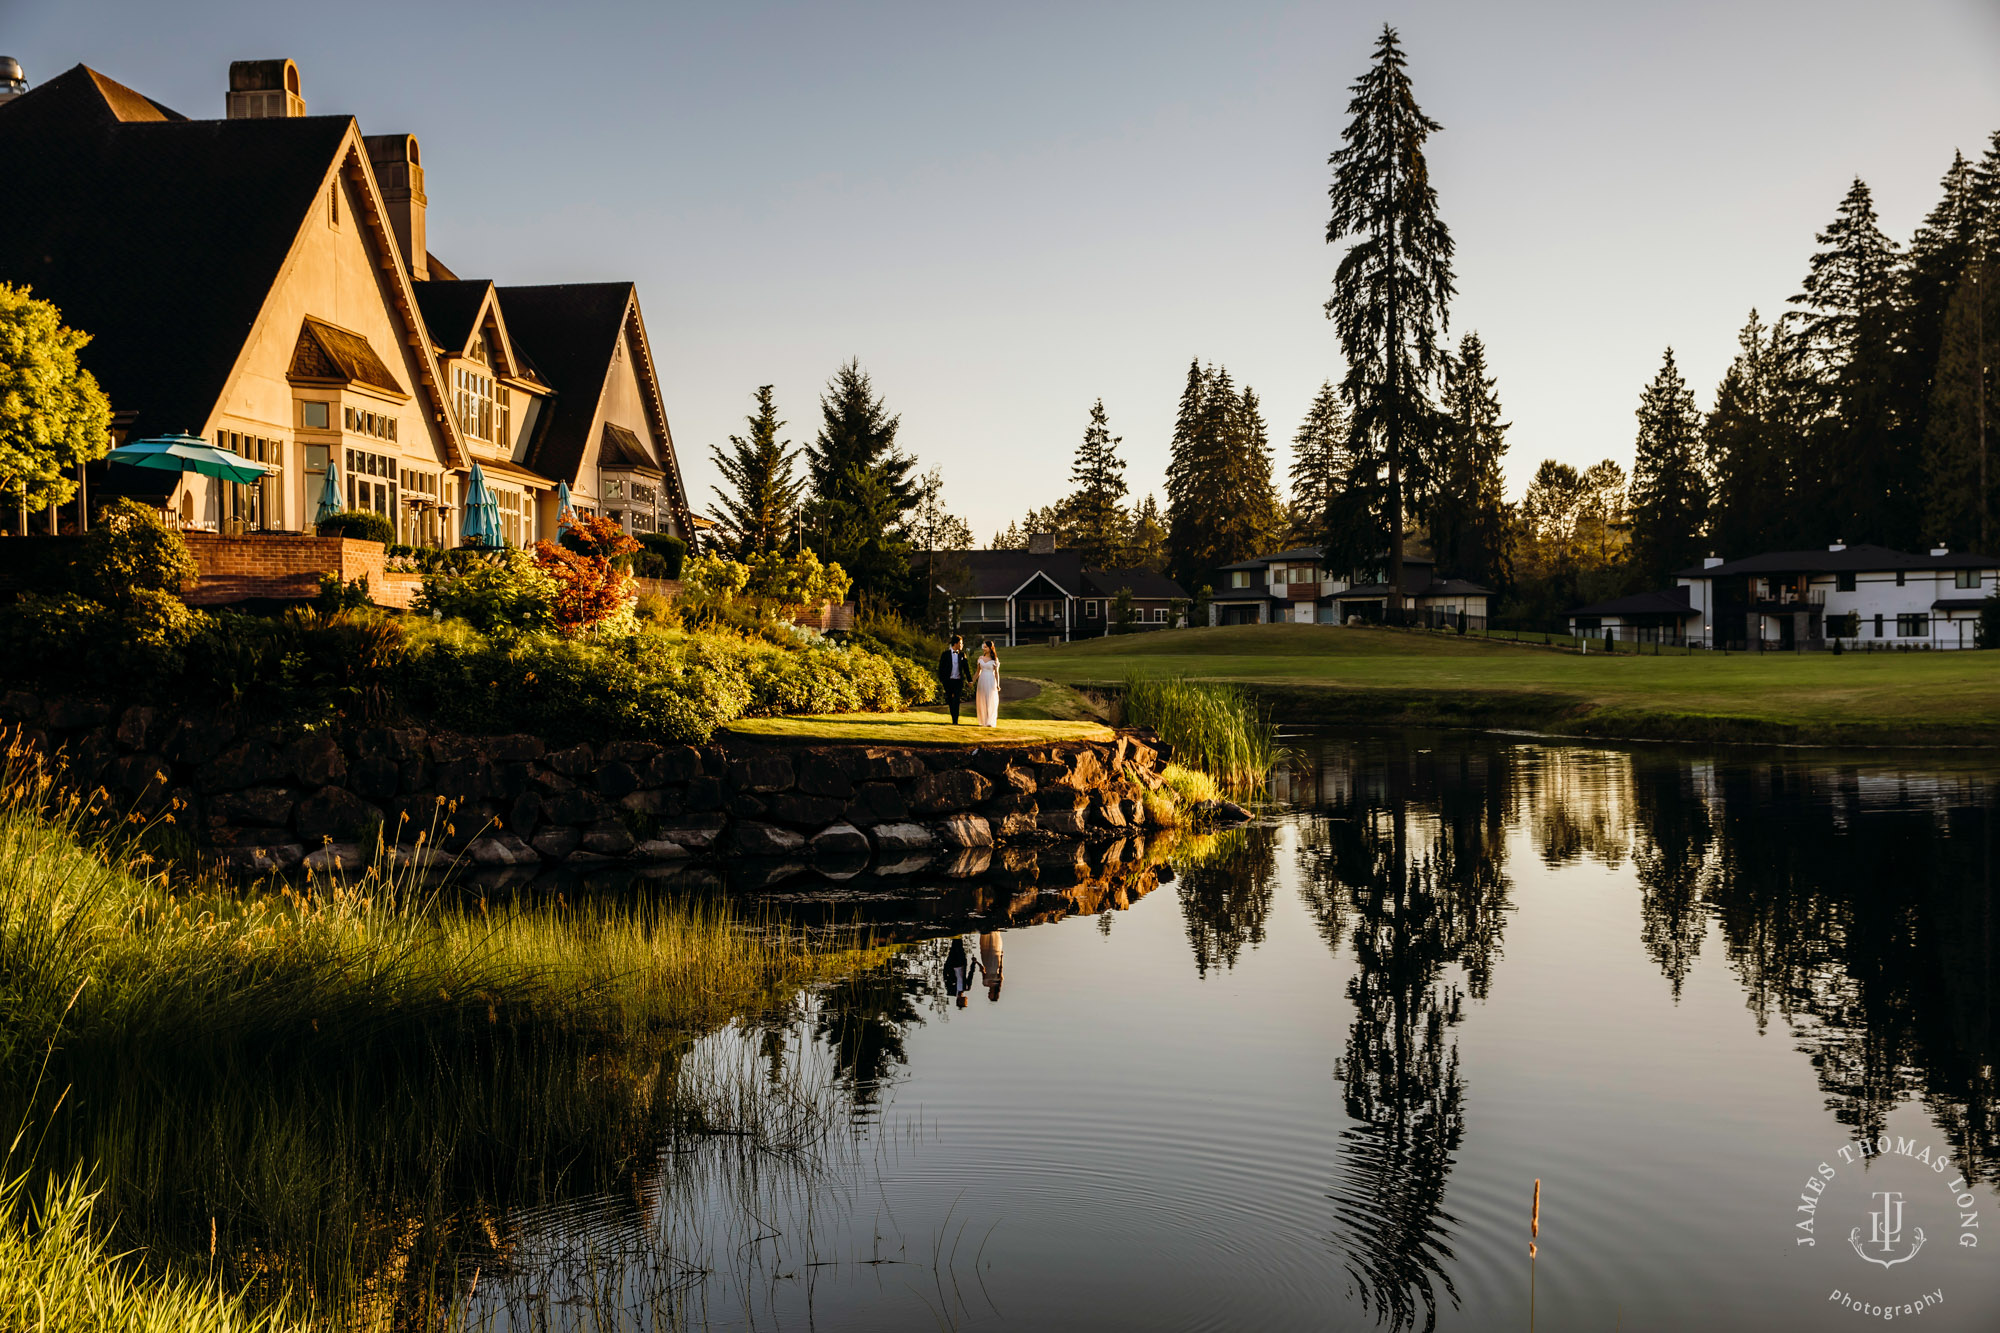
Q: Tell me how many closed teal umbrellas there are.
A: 4